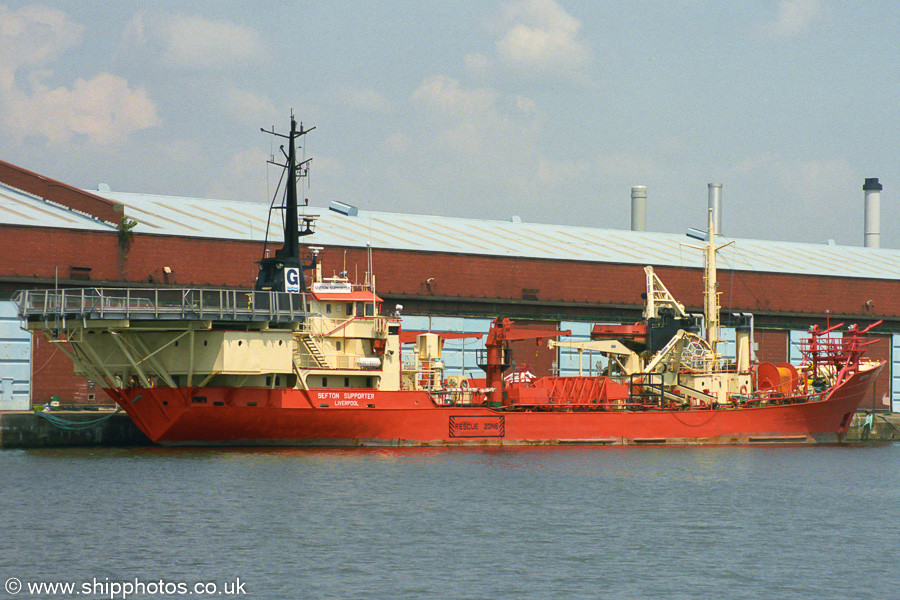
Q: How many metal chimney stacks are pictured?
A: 3